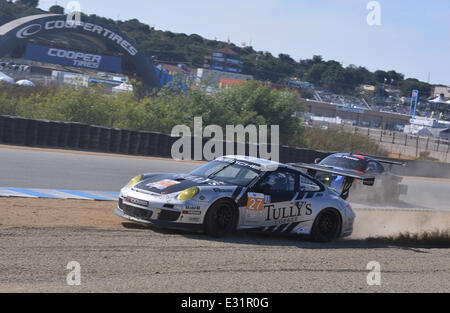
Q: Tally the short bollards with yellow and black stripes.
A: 0